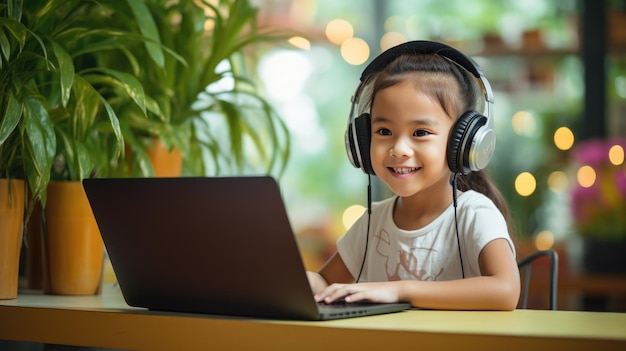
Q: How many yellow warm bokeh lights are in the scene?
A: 12